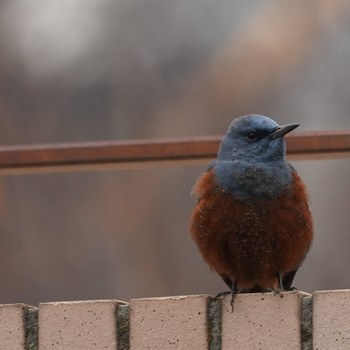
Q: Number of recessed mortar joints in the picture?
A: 4